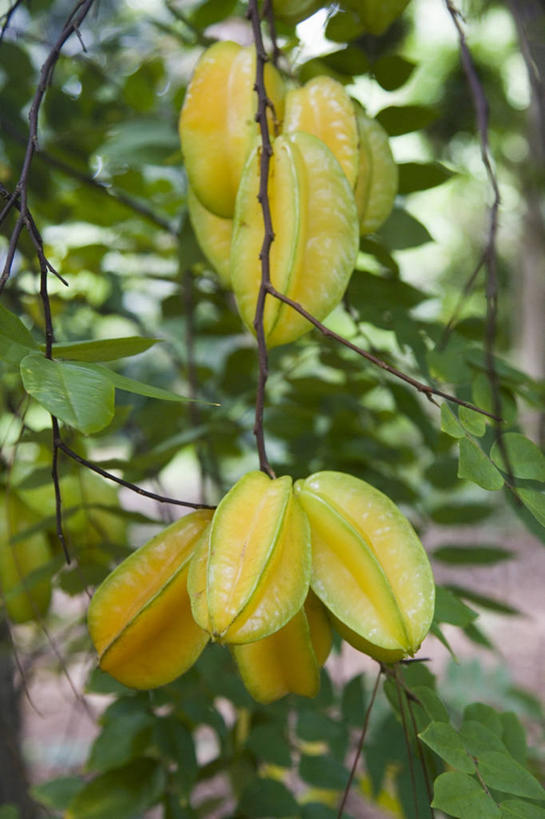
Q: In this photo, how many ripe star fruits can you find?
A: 9